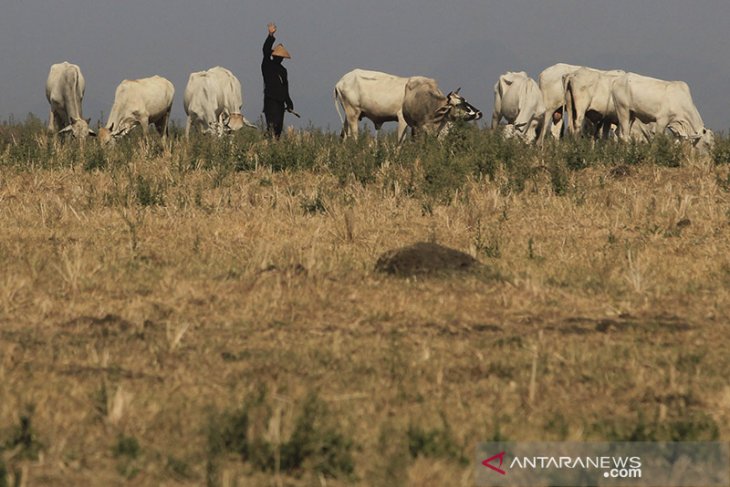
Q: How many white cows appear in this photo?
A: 8